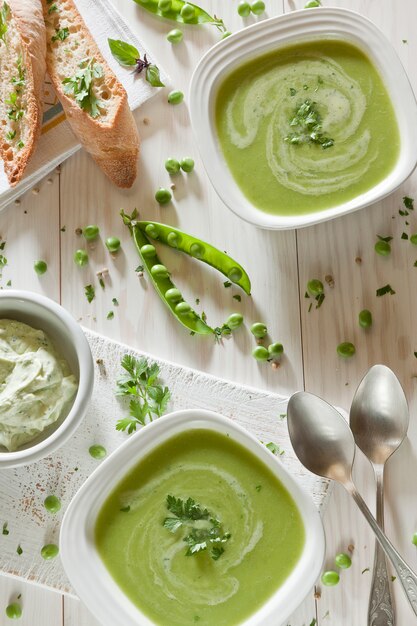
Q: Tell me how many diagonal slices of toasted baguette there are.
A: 2